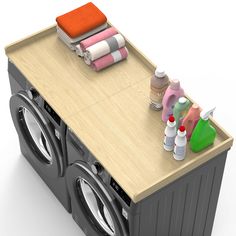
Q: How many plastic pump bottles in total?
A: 1